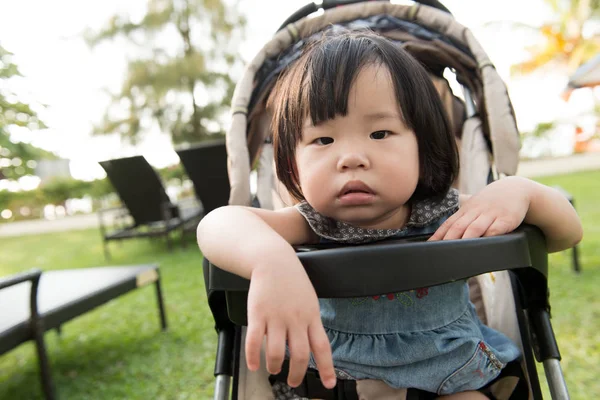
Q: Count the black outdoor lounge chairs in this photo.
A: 3